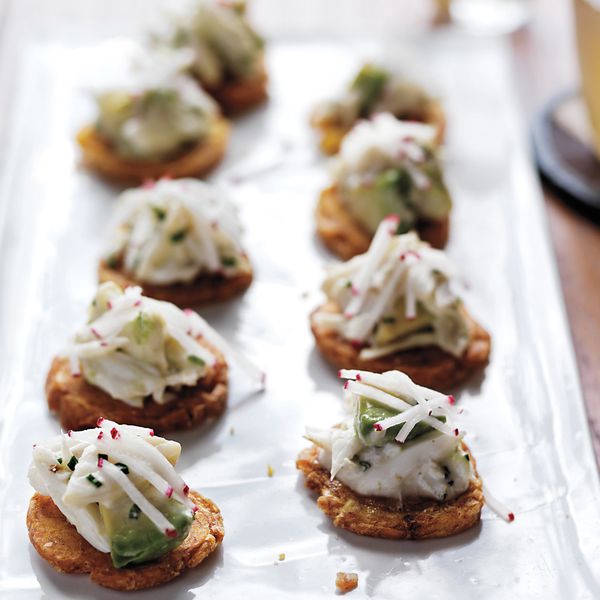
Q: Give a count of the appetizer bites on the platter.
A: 9